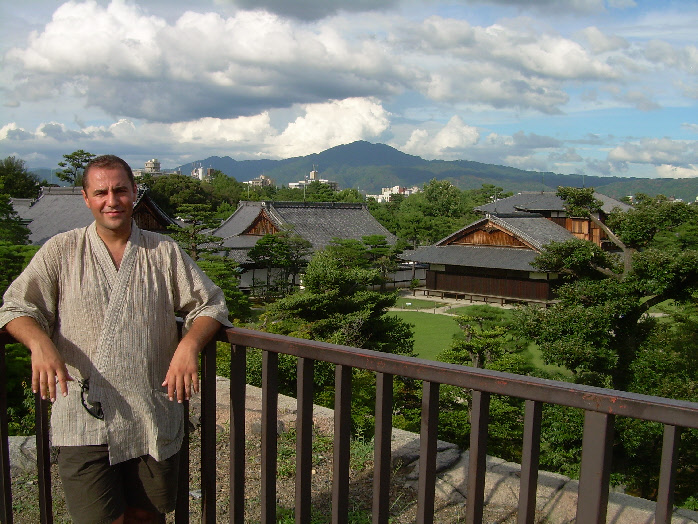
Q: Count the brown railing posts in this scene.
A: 14